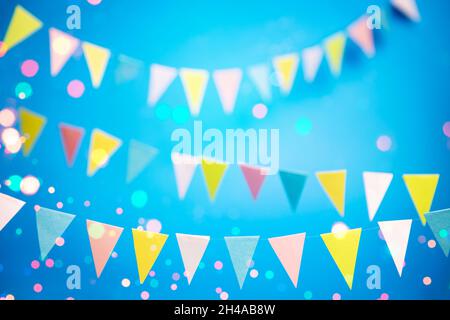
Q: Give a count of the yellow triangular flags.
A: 12